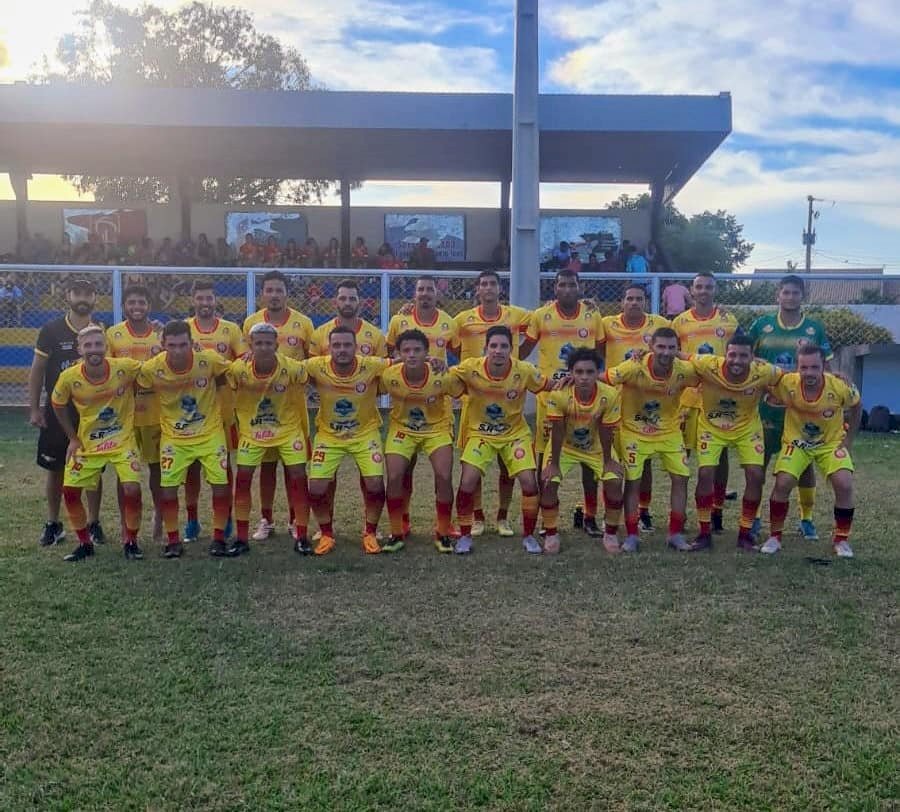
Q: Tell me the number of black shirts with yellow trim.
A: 1